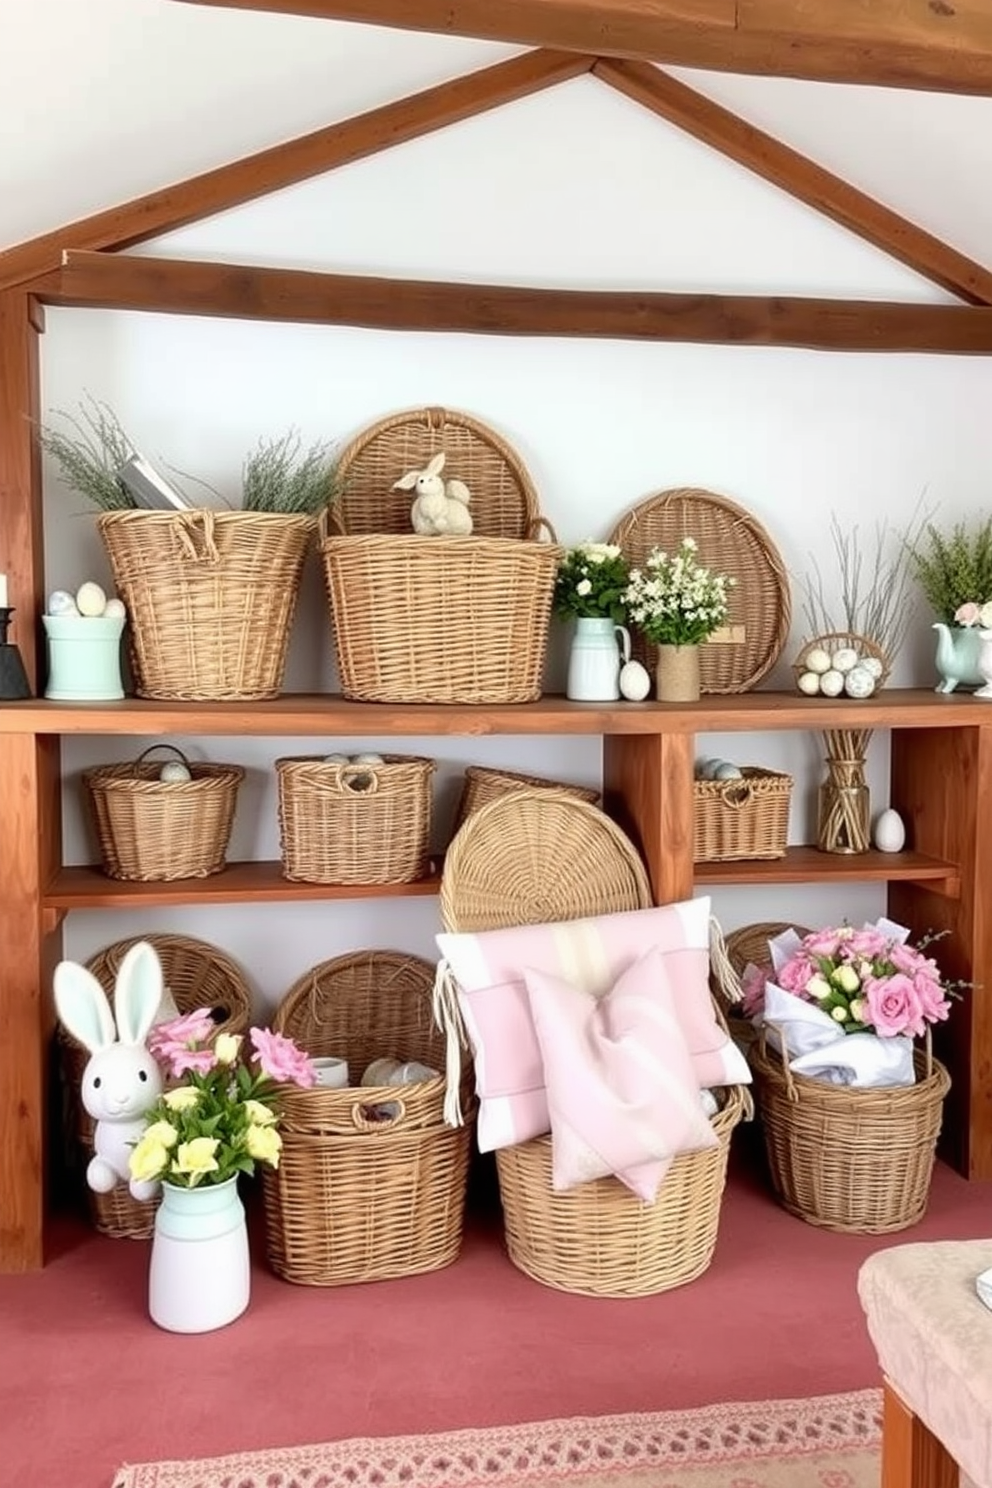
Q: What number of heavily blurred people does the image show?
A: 0